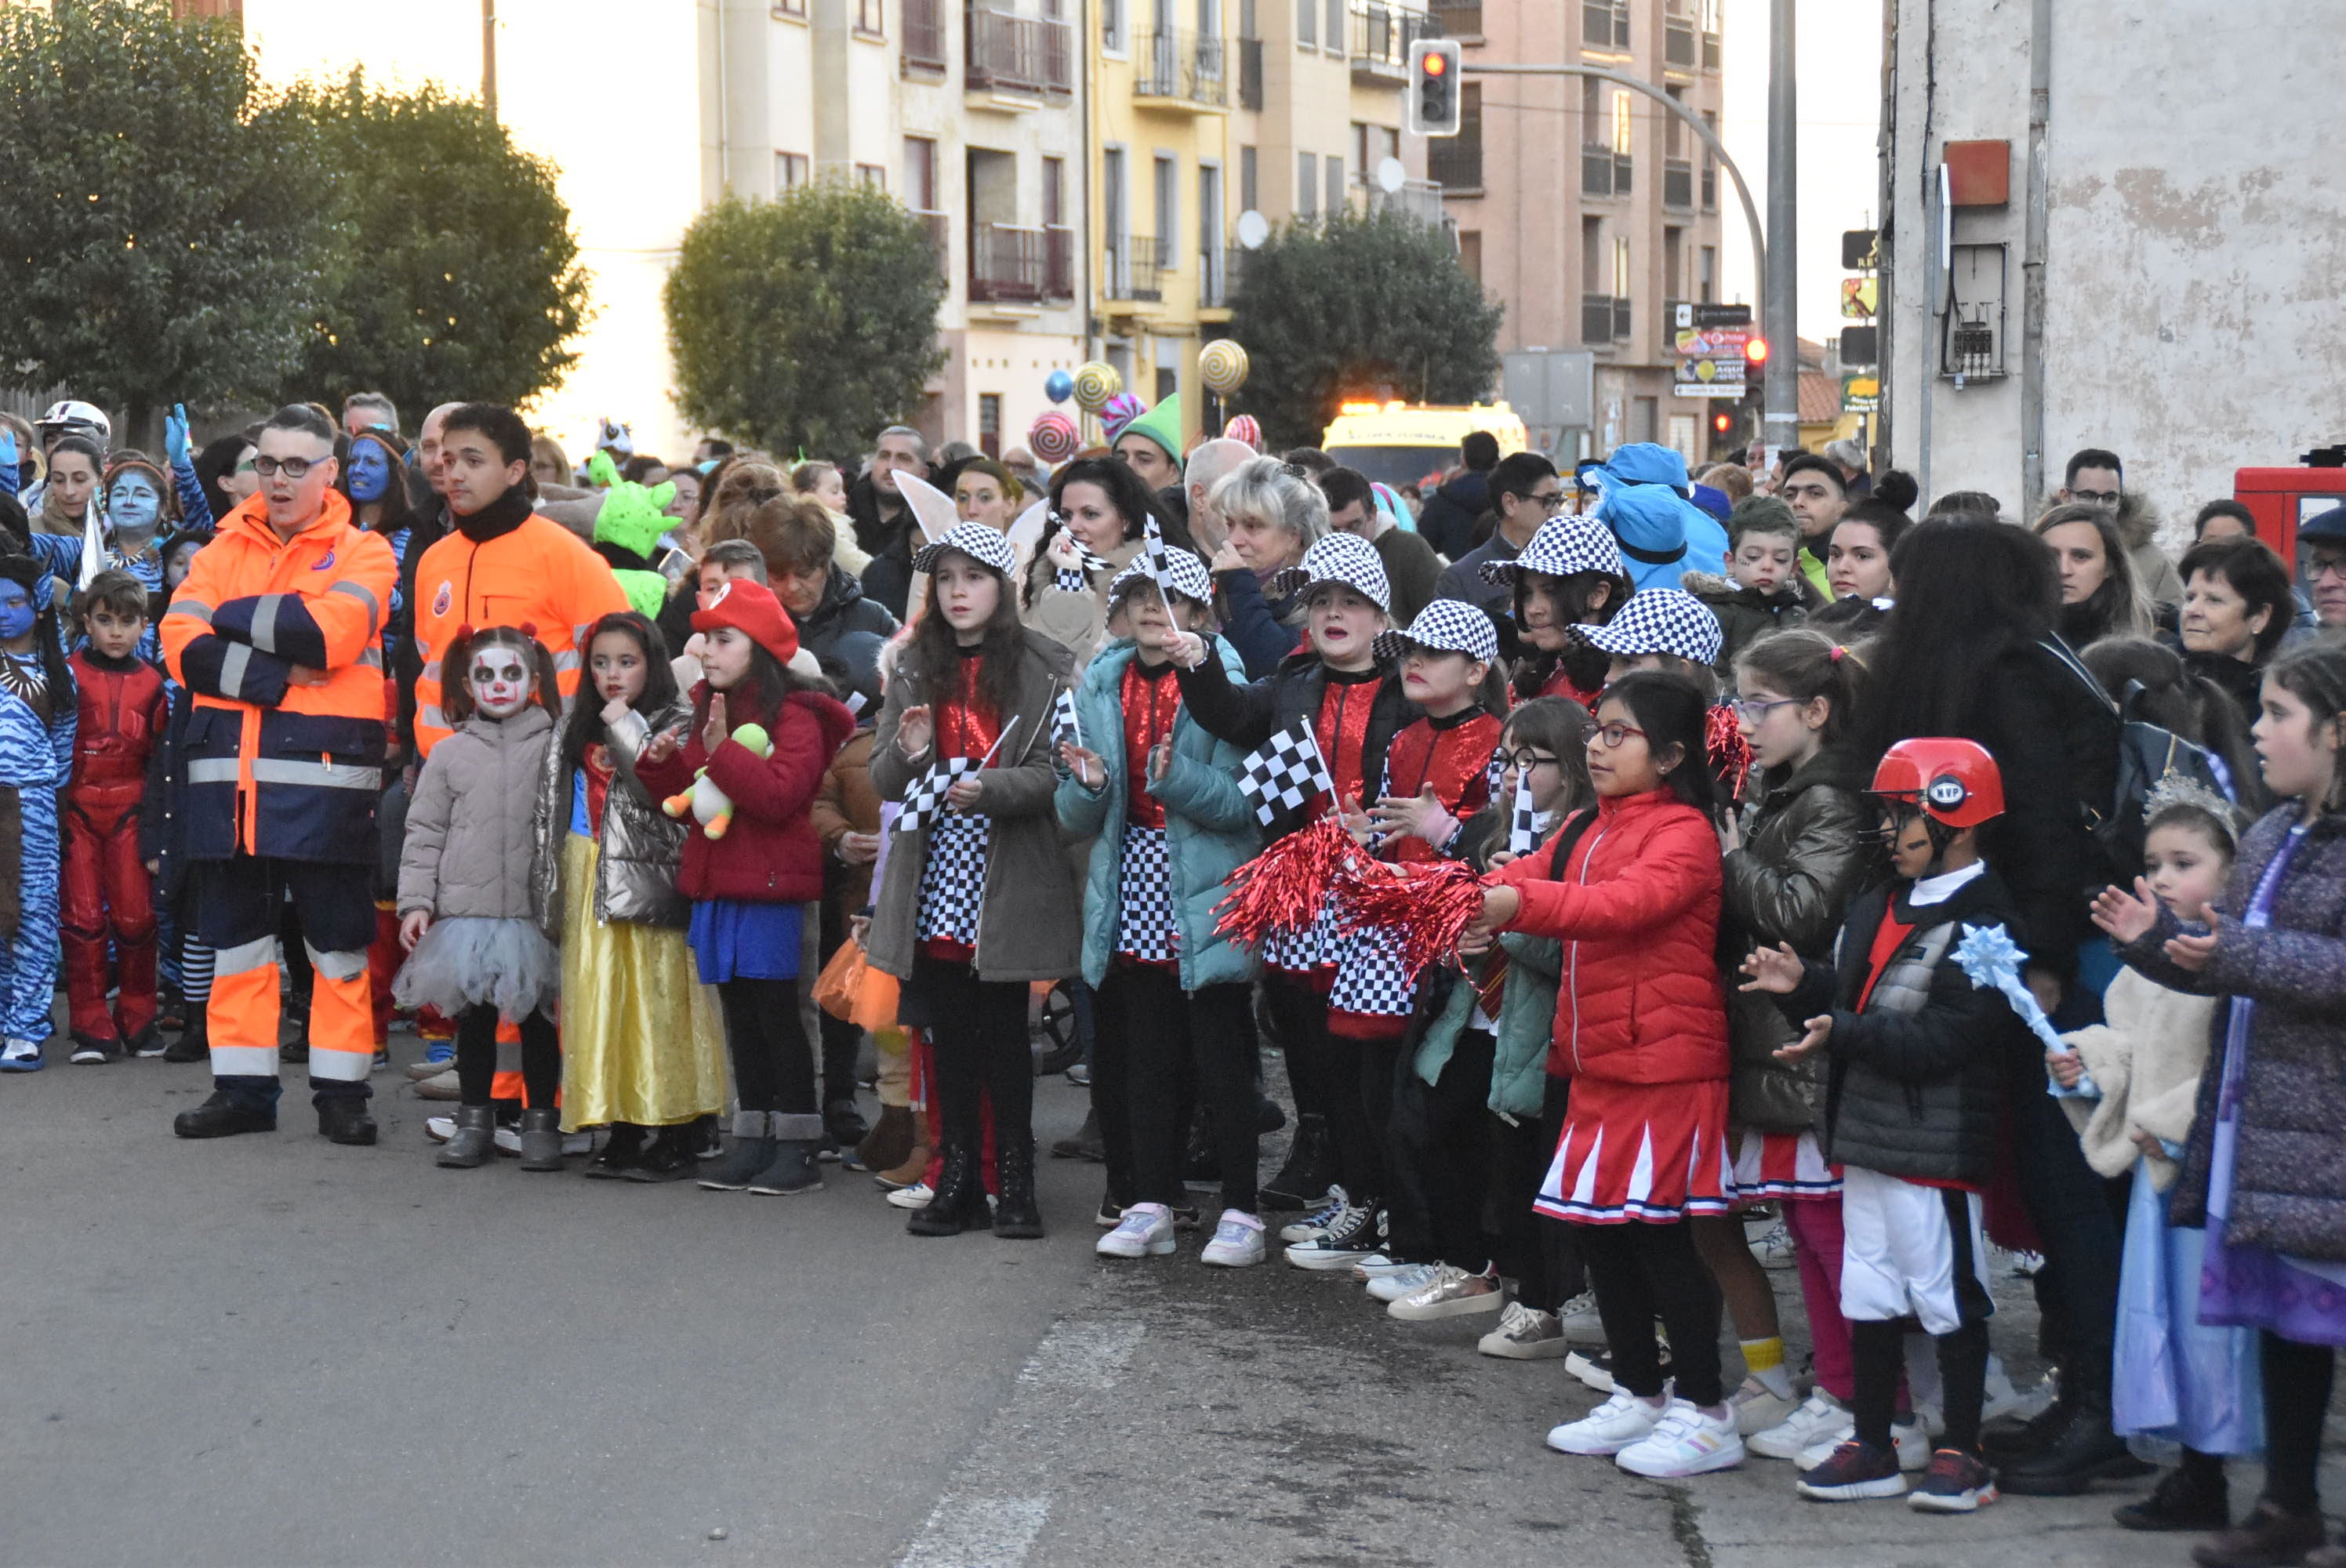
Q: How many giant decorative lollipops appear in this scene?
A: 5